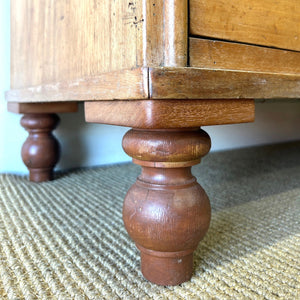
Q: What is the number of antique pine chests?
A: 1